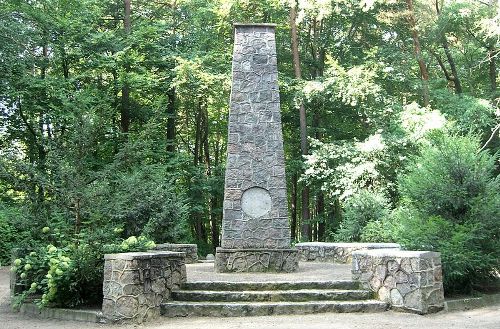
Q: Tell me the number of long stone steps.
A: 3